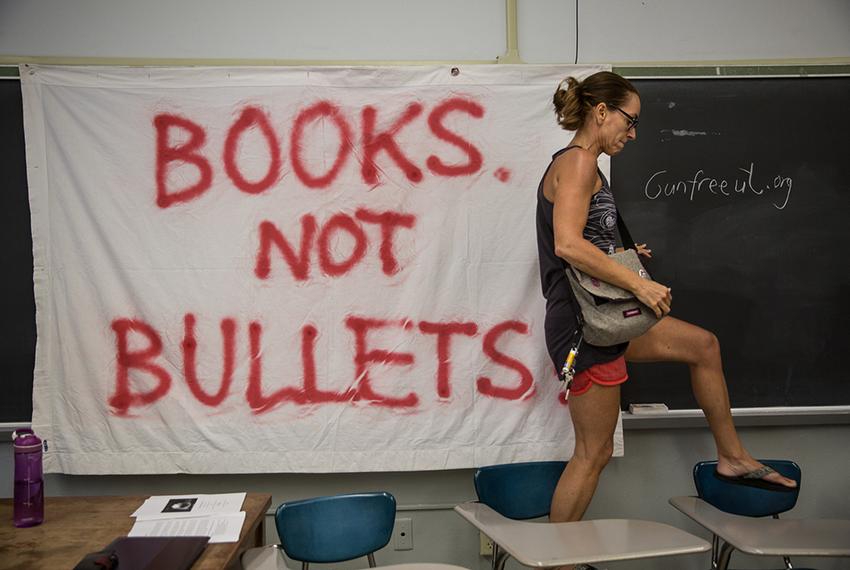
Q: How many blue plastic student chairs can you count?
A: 3